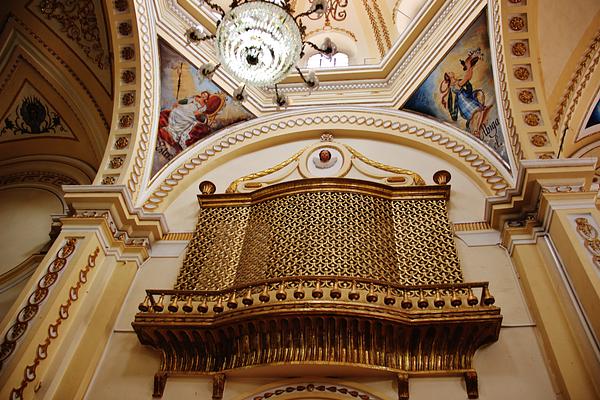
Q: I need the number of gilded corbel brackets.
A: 4